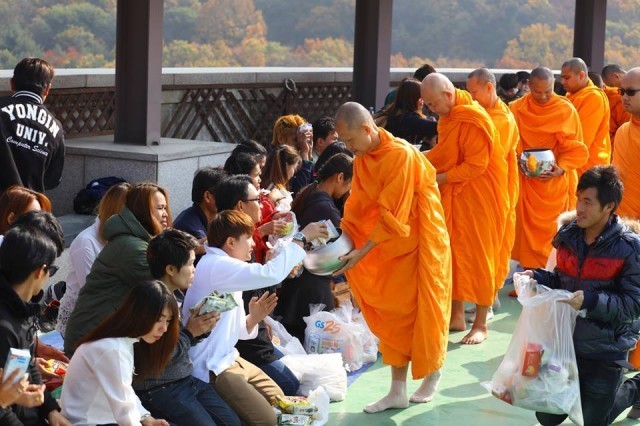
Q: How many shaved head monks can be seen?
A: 7